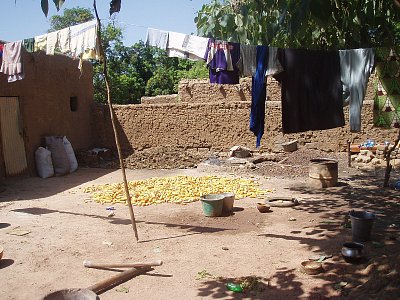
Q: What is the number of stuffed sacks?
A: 3